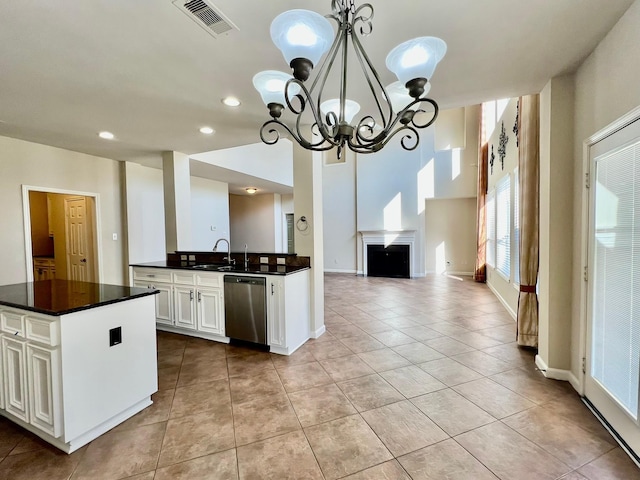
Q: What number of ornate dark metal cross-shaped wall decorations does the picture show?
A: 3